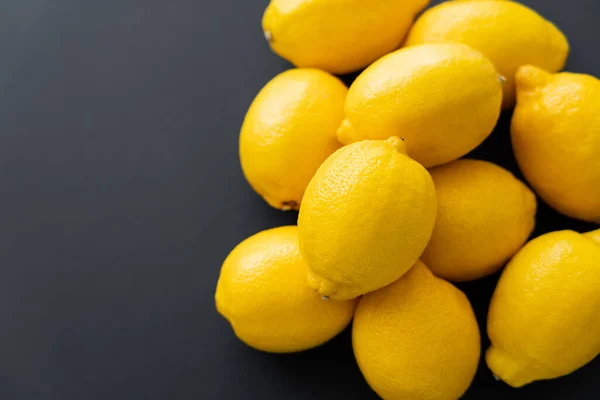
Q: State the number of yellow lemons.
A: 10